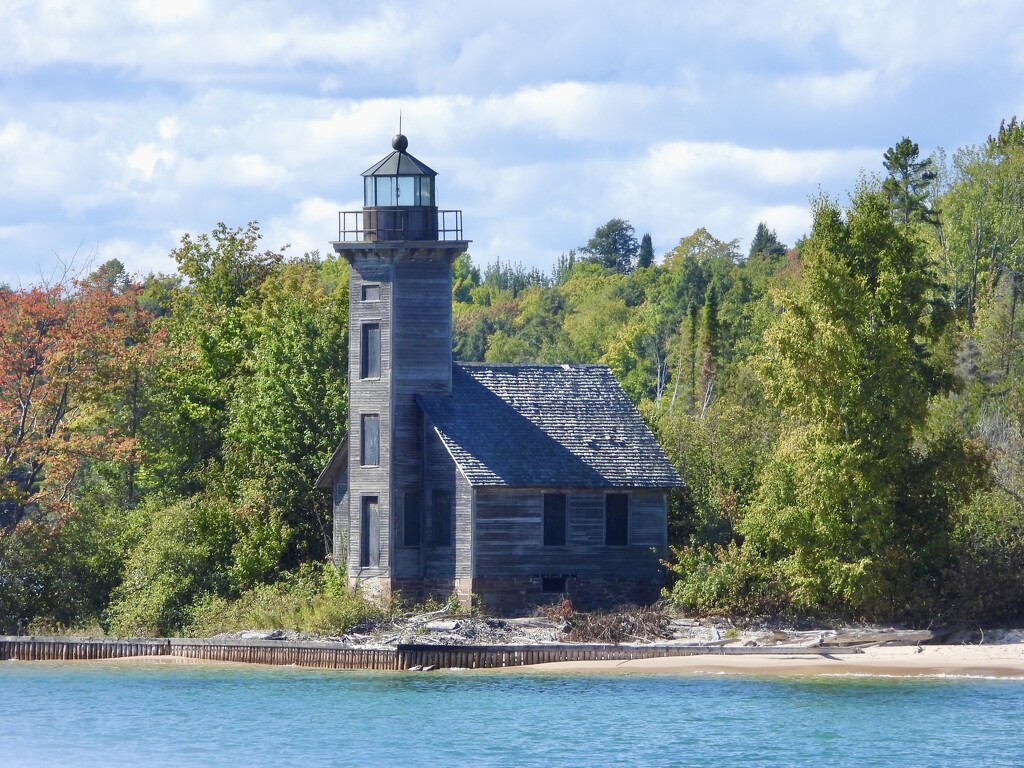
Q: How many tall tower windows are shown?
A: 3